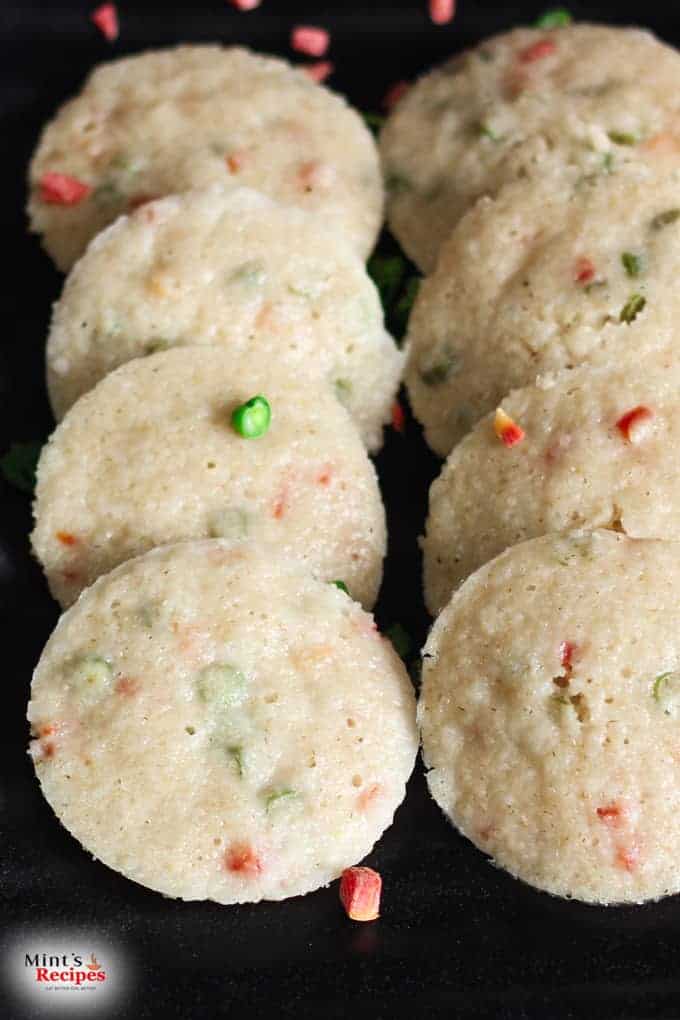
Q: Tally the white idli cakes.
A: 8